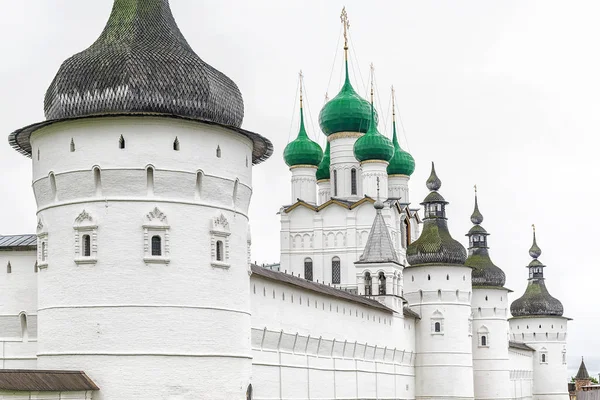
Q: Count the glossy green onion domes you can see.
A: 5